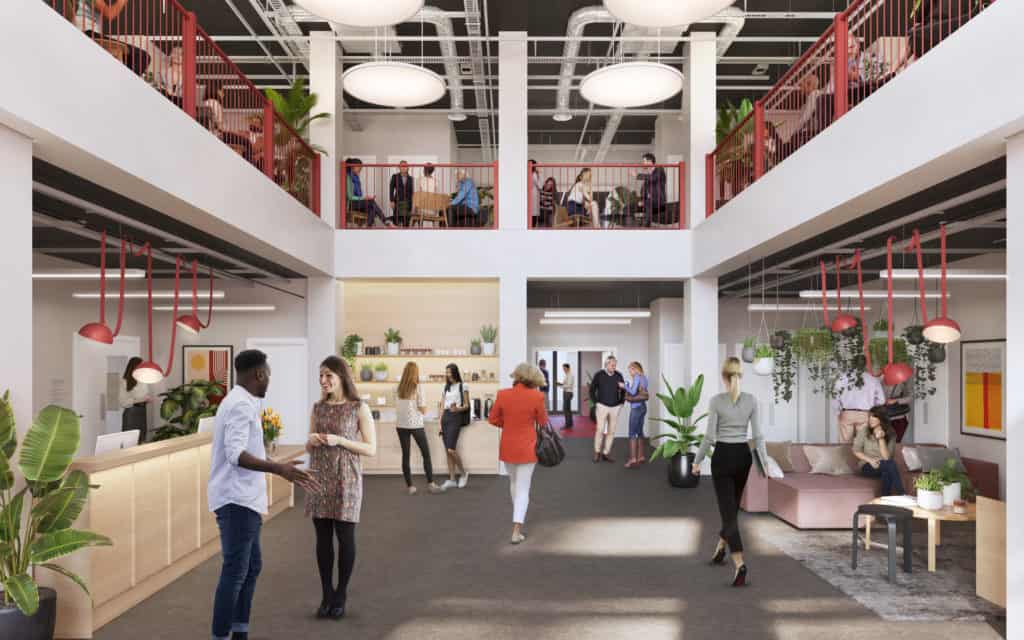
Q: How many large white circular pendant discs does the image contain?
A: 4